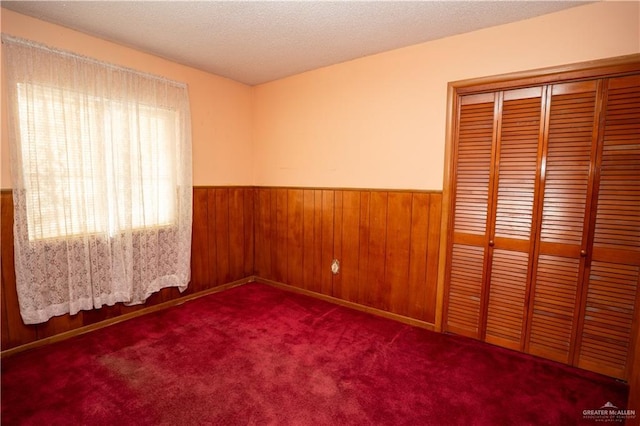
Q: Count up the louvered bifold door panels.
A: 4